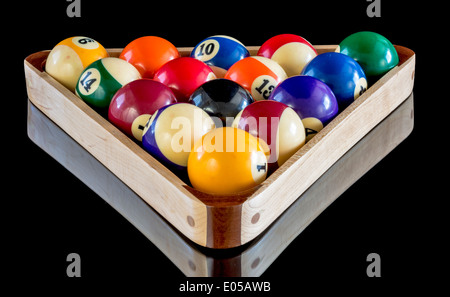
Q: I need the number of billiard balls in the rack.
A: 15